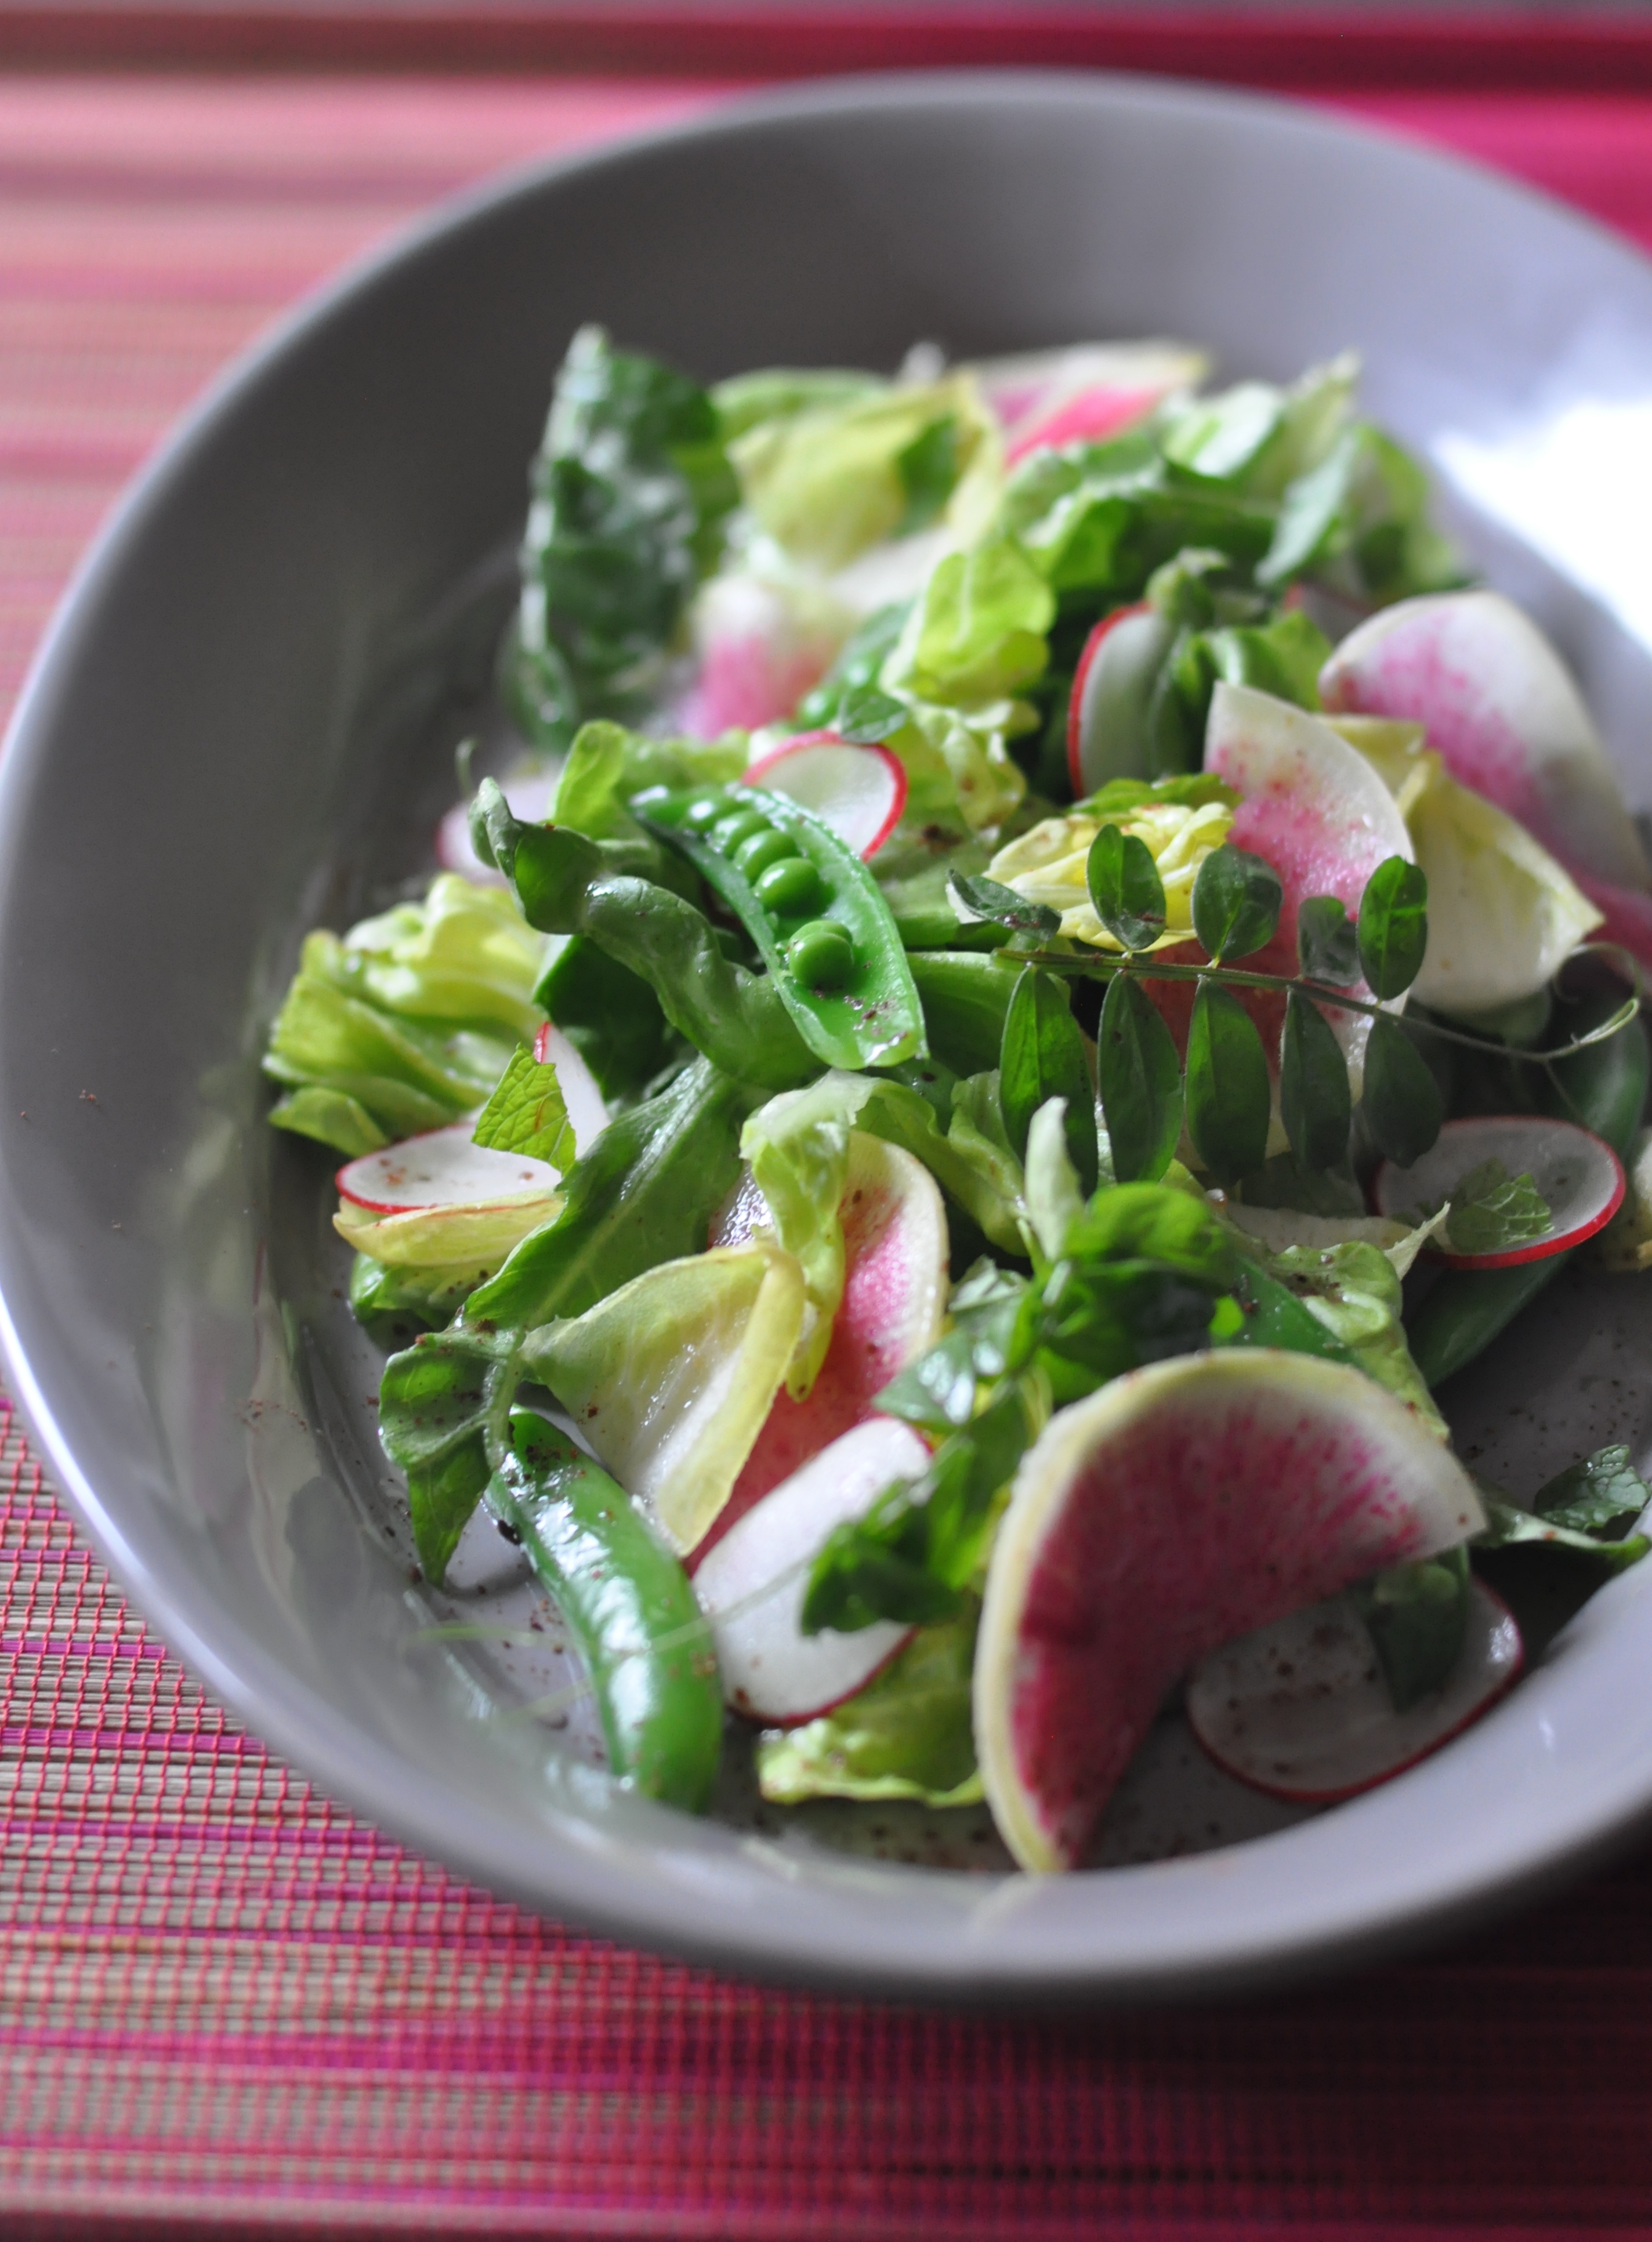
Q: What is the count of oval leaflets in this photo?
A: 10